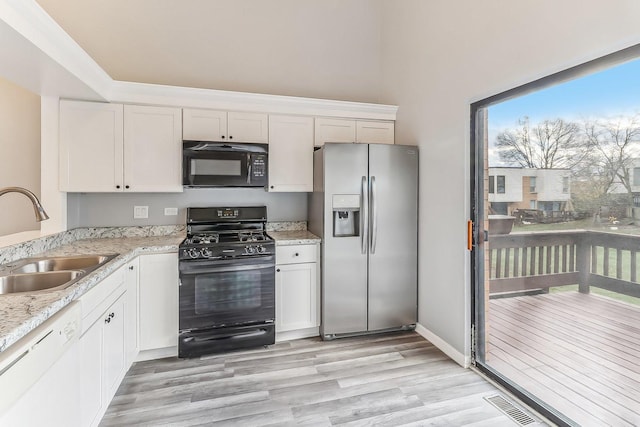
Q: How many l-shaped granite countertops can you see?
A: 1